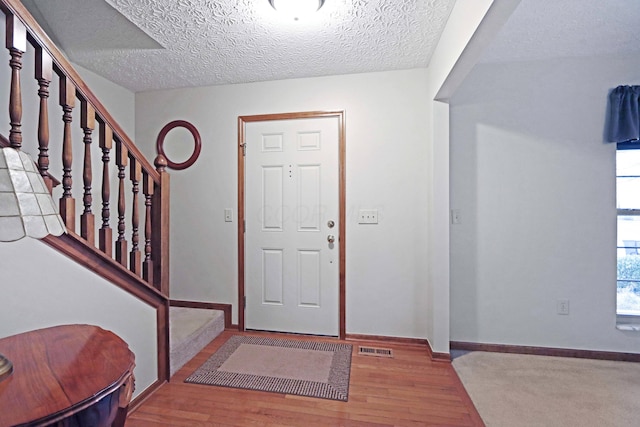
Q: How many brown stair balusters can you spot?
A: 8